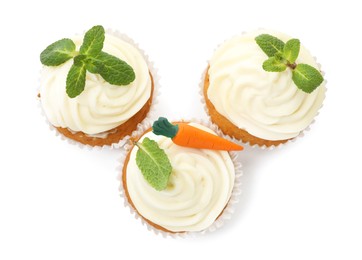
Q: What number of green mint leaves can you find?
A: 9